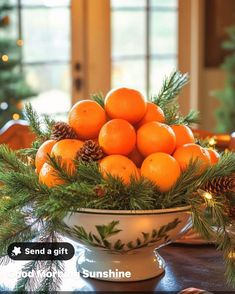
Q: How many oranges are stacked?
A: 13